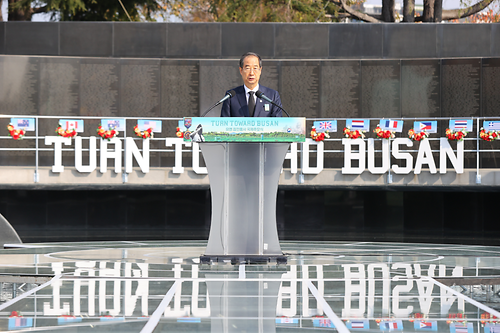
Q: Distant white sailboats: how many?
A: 0